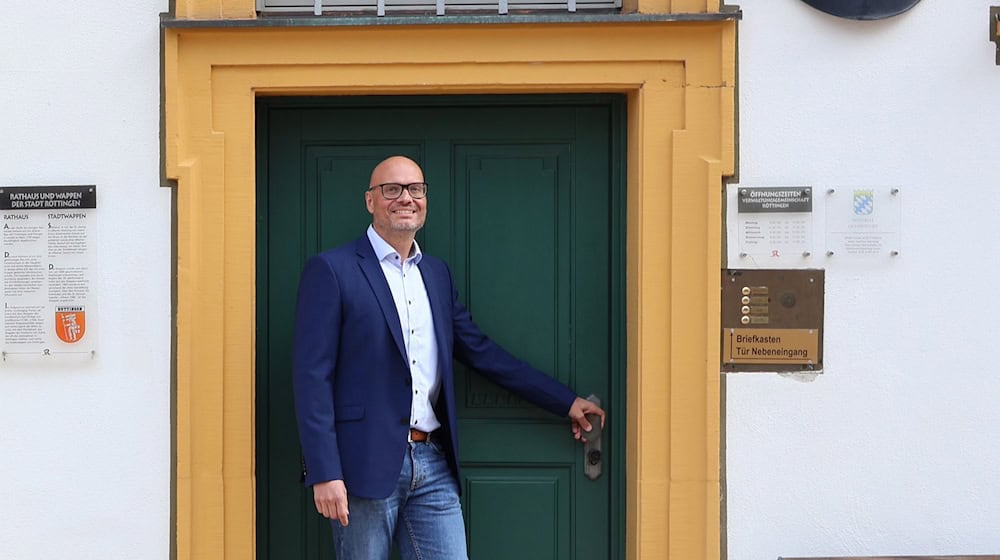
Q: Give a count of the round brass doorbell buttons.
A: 4